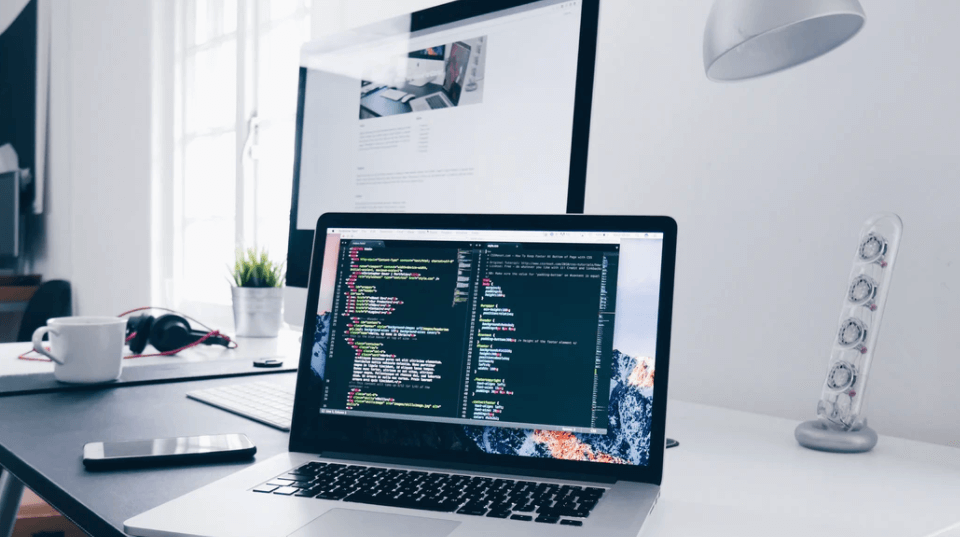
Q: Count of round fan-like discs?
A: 4